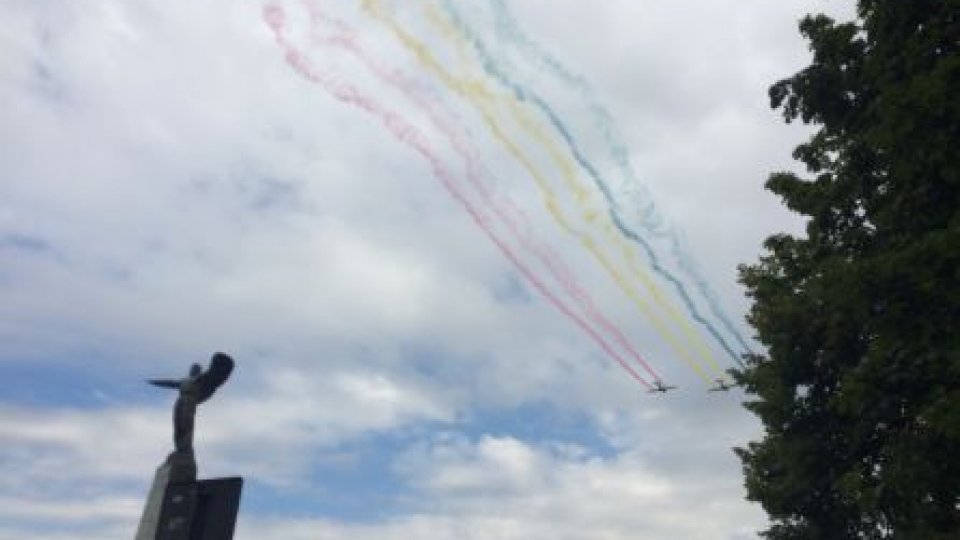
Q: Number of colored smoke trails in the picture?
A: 6